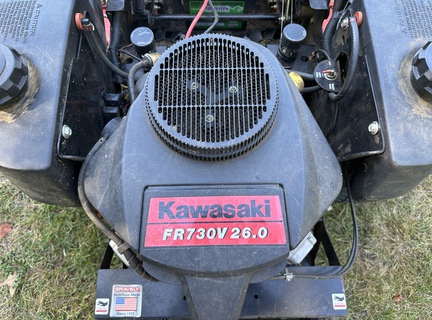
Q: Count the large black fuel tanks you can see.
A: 2